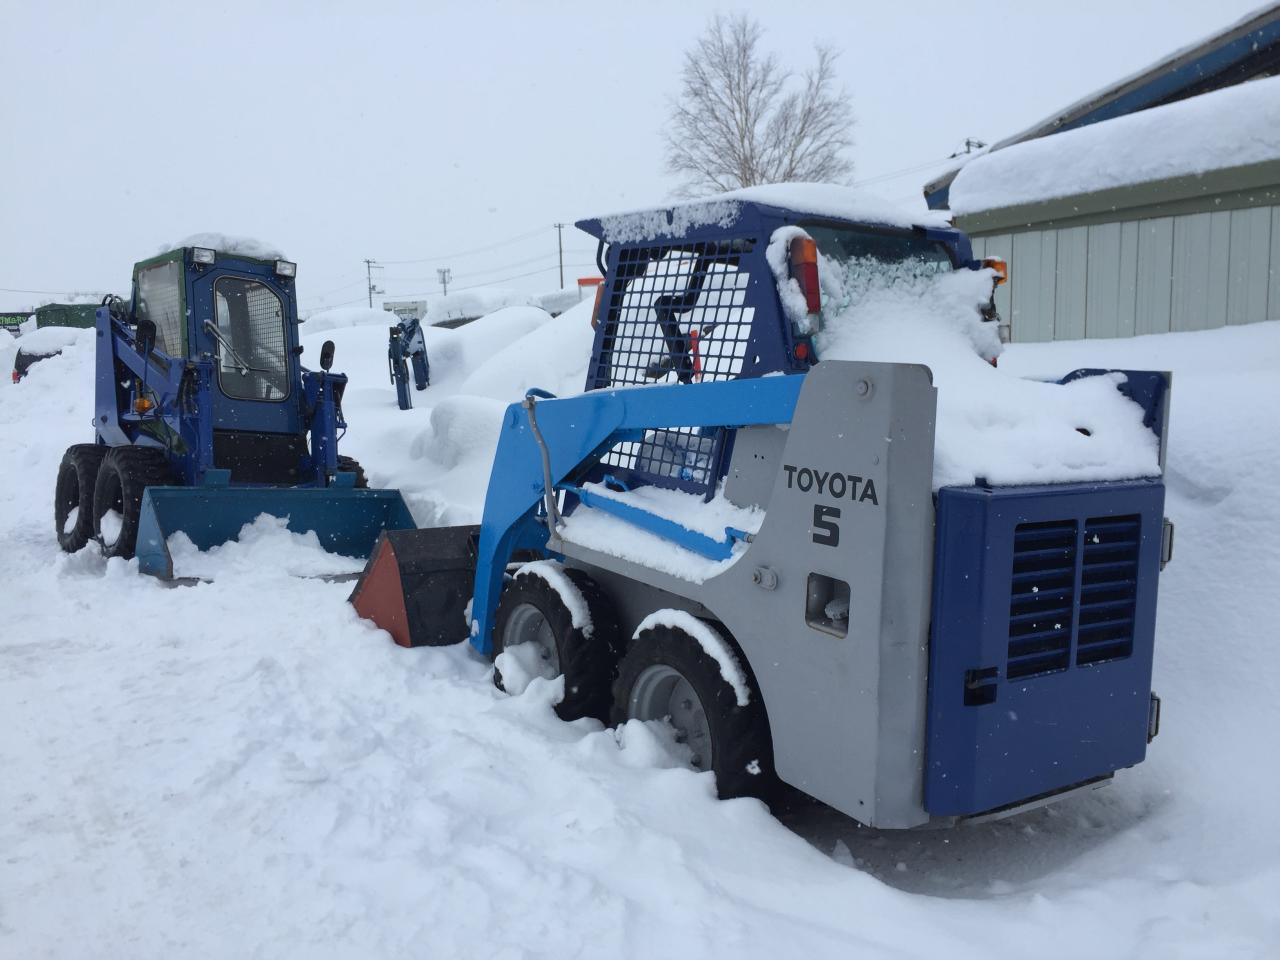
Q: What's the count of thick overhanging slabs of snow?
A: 1